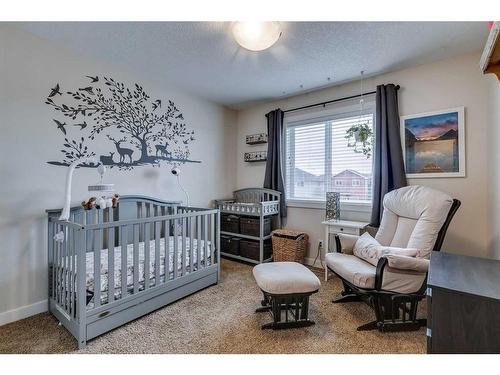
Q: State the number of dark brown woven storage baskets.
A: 4